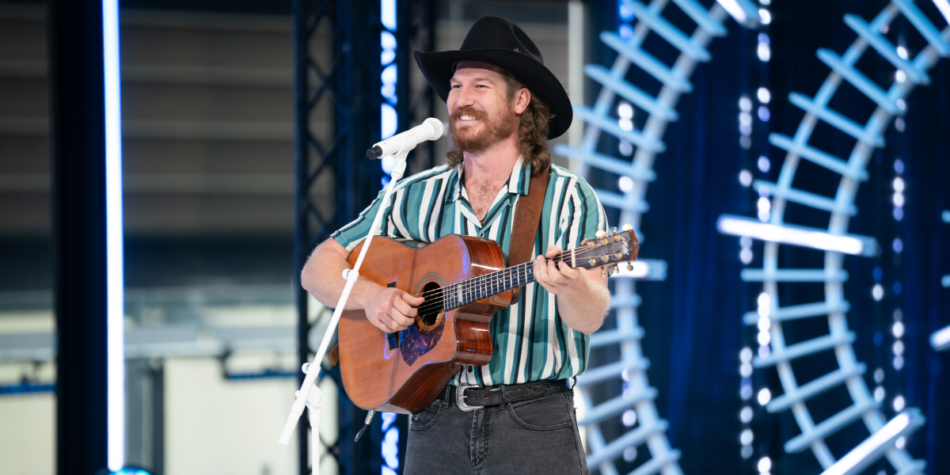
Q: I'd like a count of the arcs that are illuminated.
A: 2